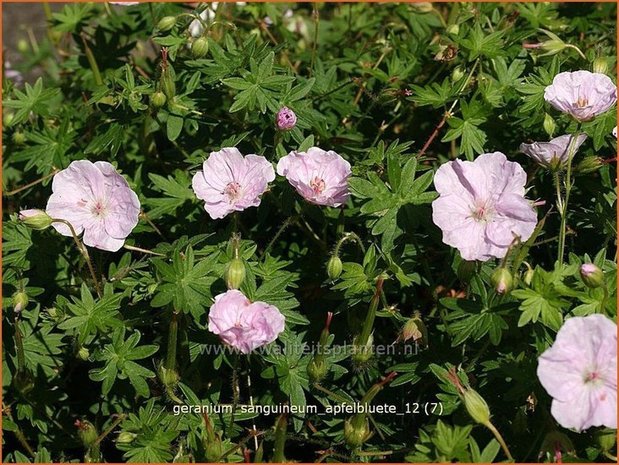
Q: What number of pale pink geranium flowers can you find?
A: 8